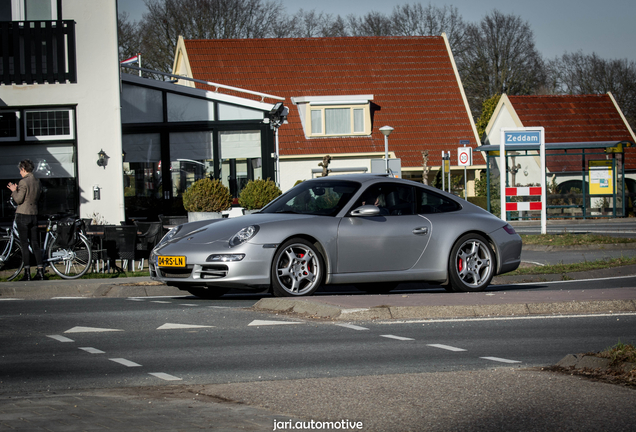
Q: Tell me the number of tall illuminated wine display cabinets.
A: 0